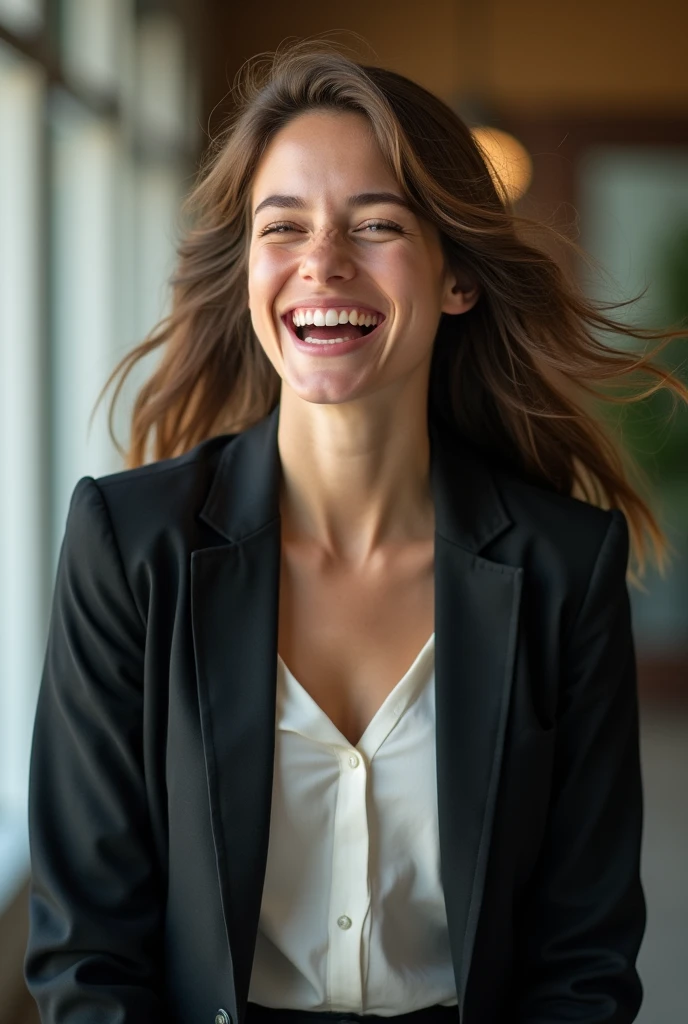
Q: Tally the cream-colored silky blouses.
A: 1